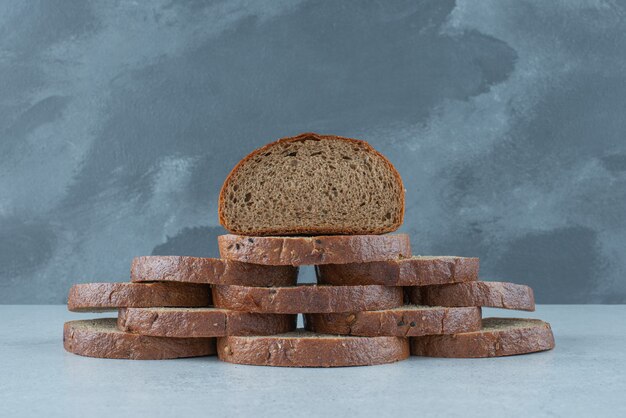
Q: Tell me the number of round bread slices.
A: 12